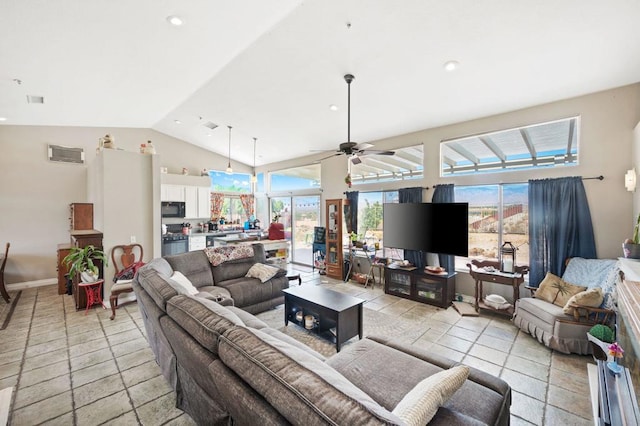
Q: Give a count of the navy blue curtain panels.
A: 4